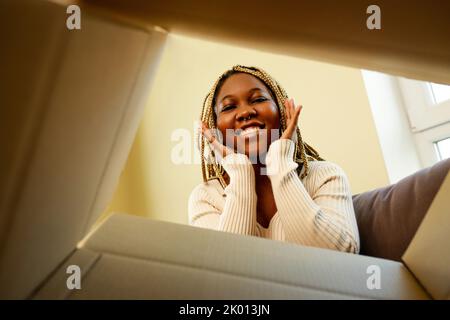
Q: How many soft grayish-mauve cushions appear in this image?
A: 1